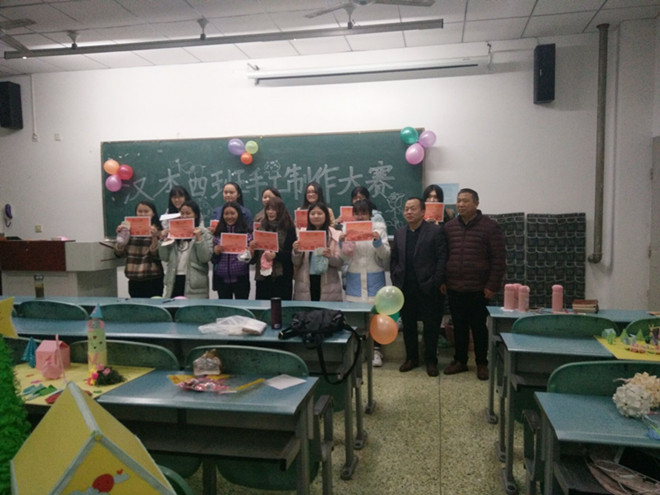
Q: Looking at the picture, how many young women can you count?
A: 12